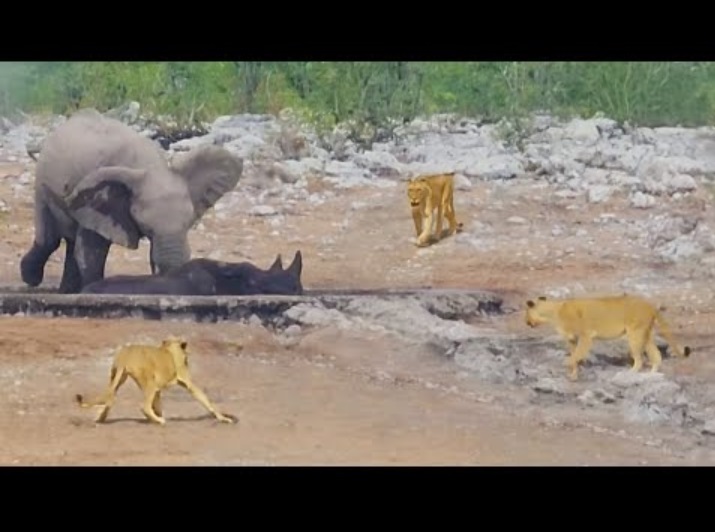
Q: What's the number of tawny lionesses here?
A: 3